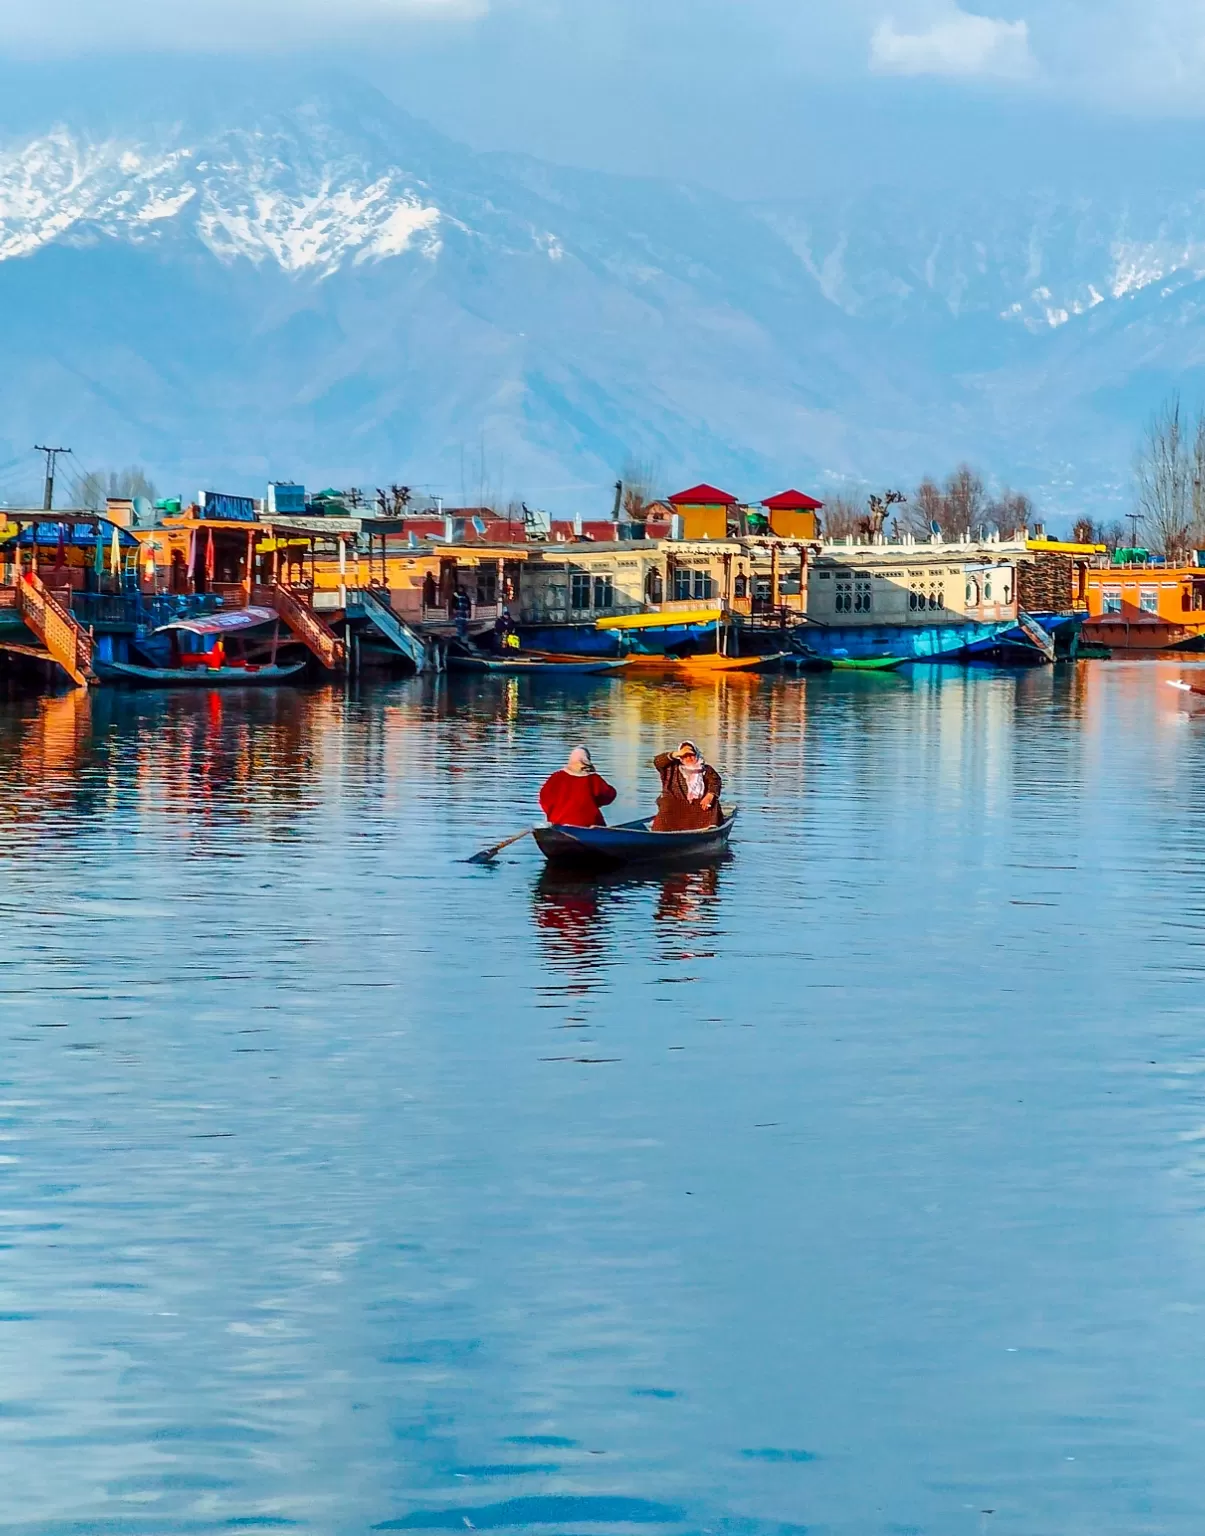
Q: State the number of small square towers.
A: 2